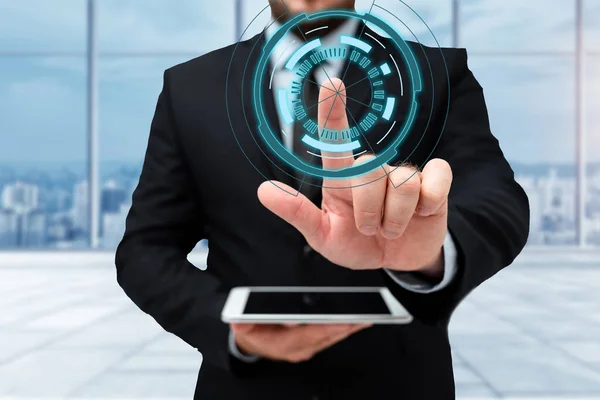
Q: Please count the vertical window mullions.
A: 4